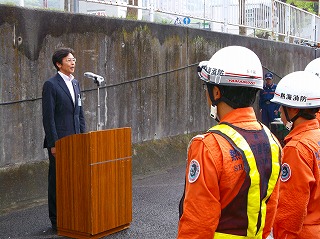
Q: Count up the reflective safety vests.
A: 1